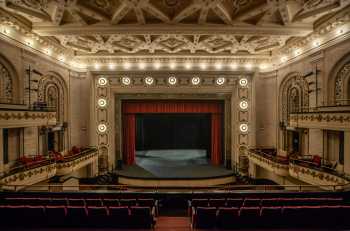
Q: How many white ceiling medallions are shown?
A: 11